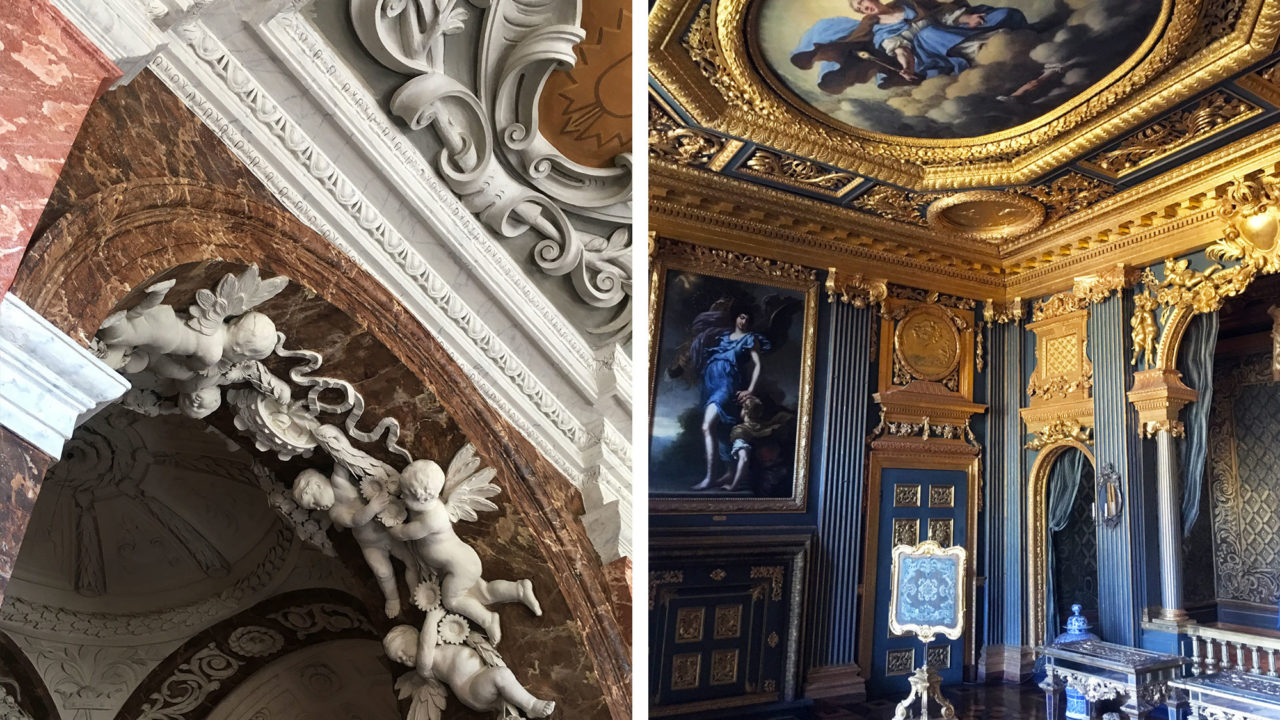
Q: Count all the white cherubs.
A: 5